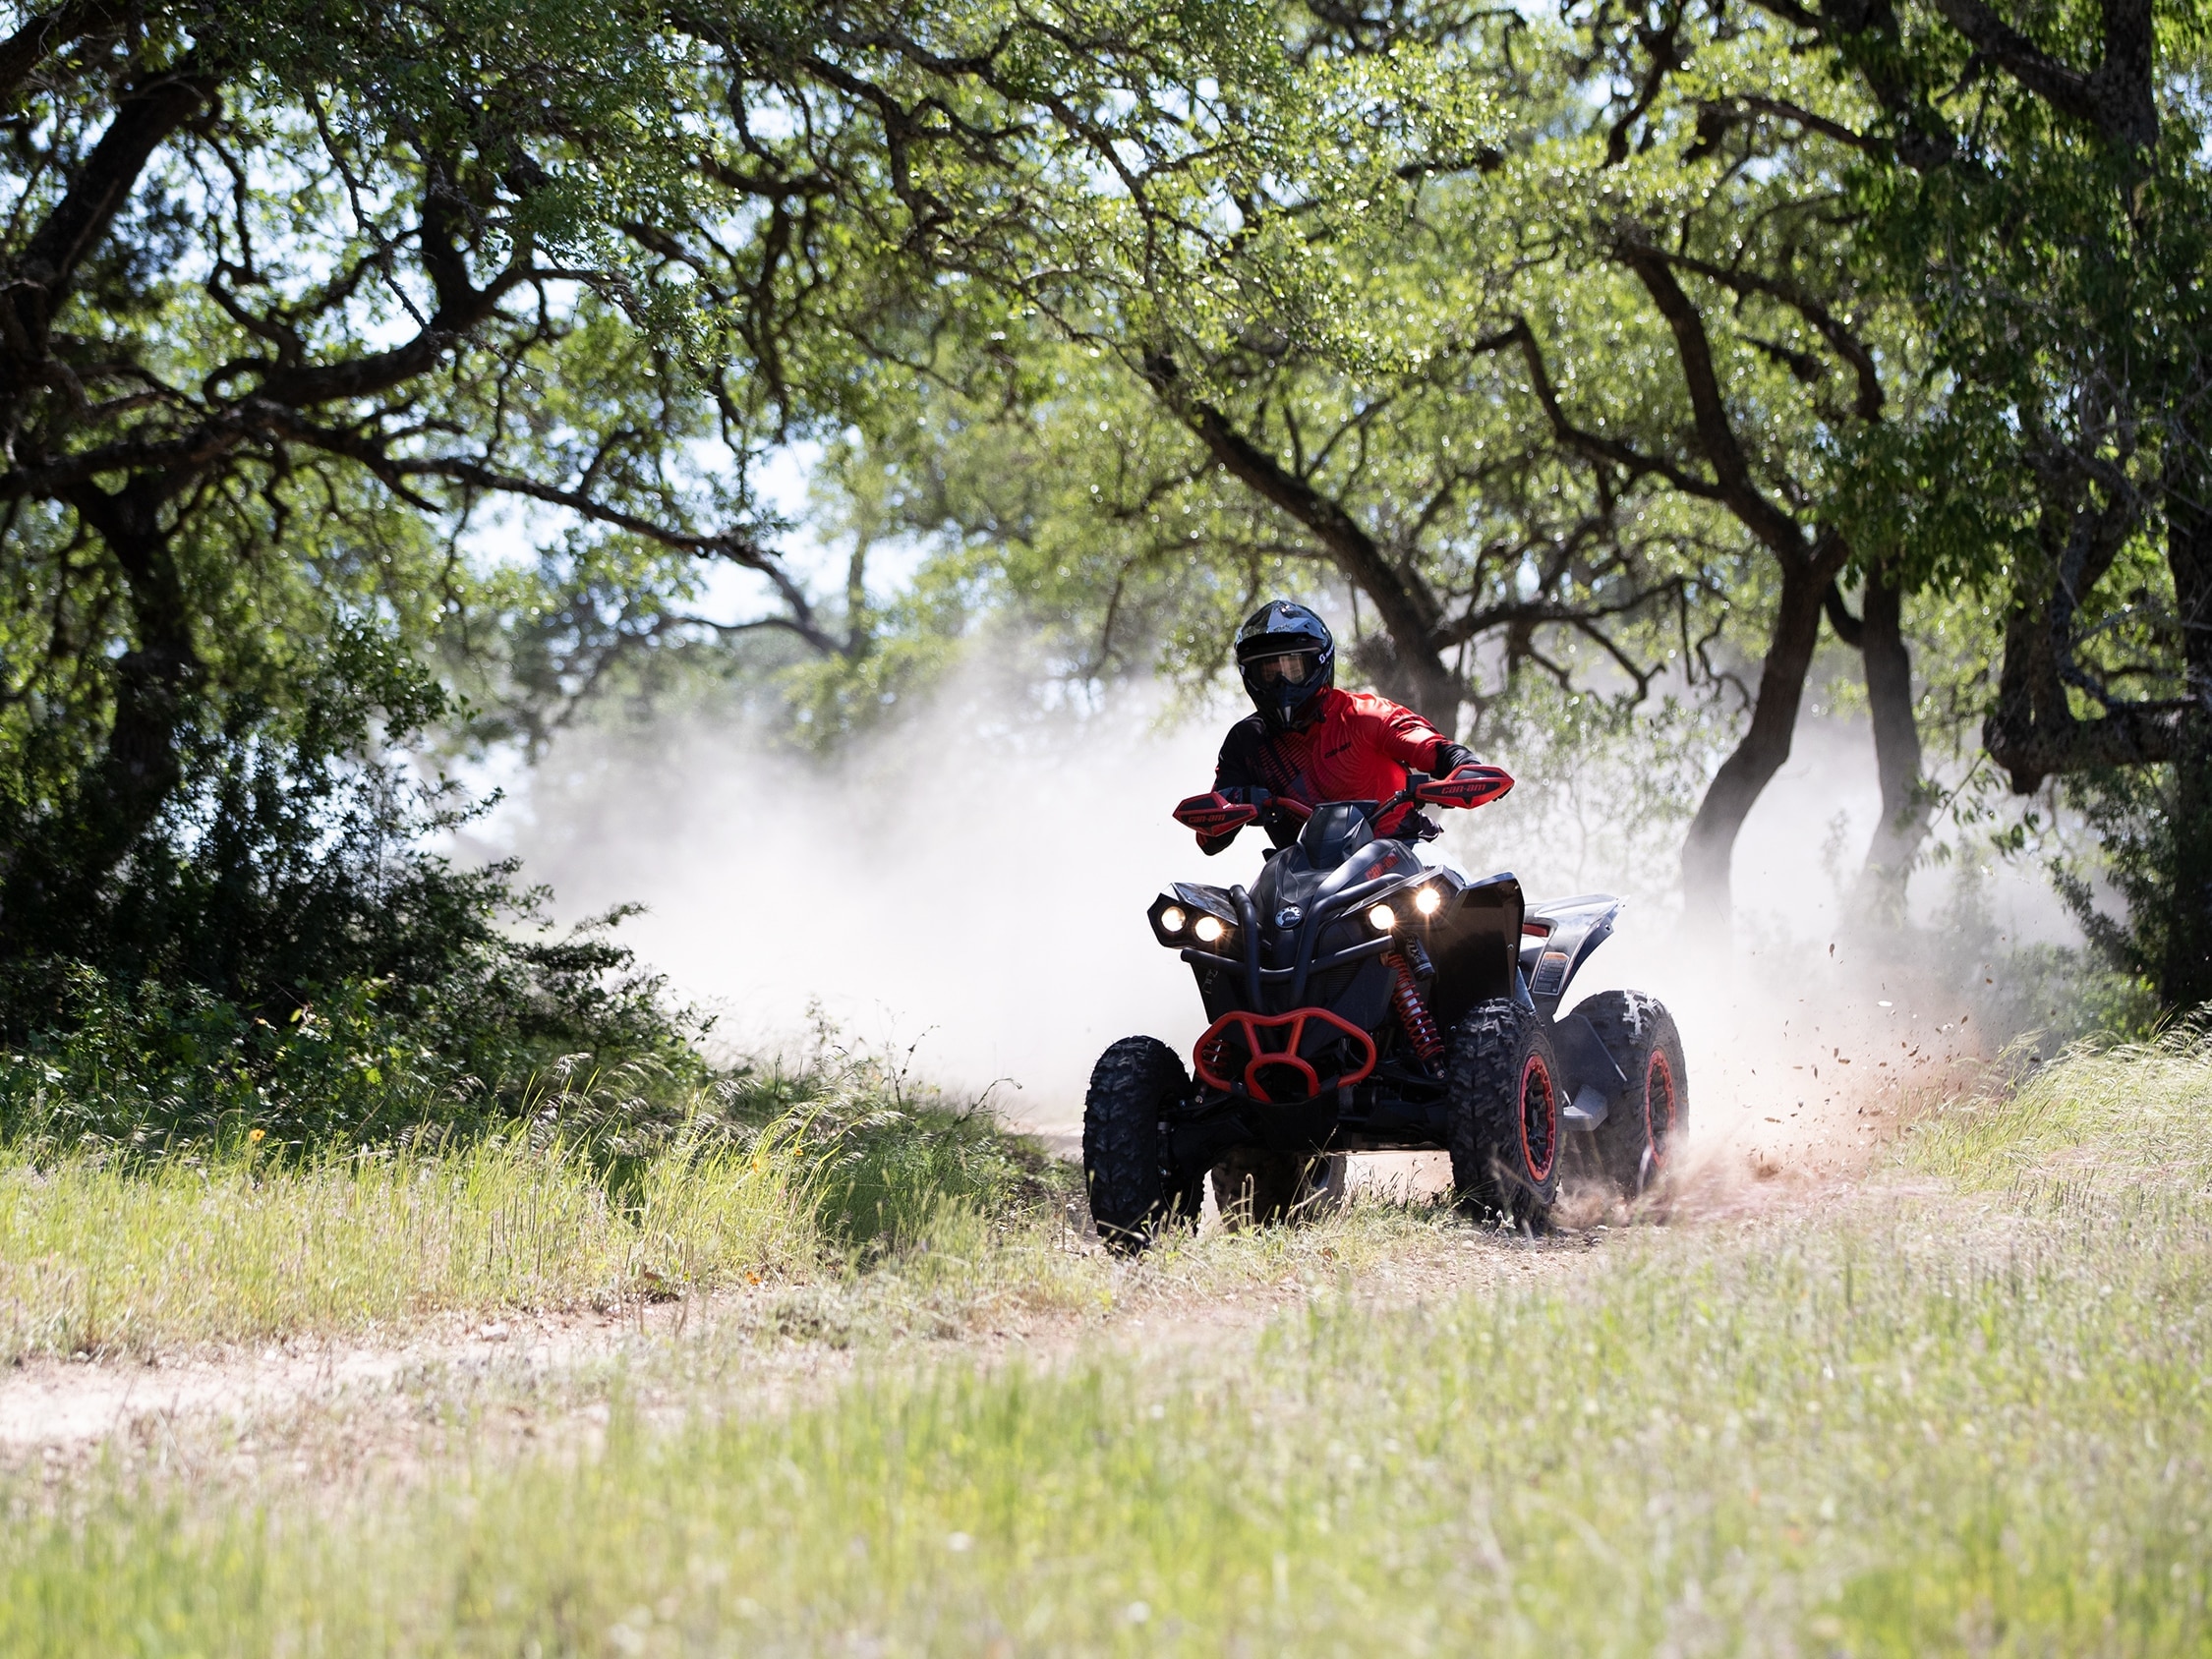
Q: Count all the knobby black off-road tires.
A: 4